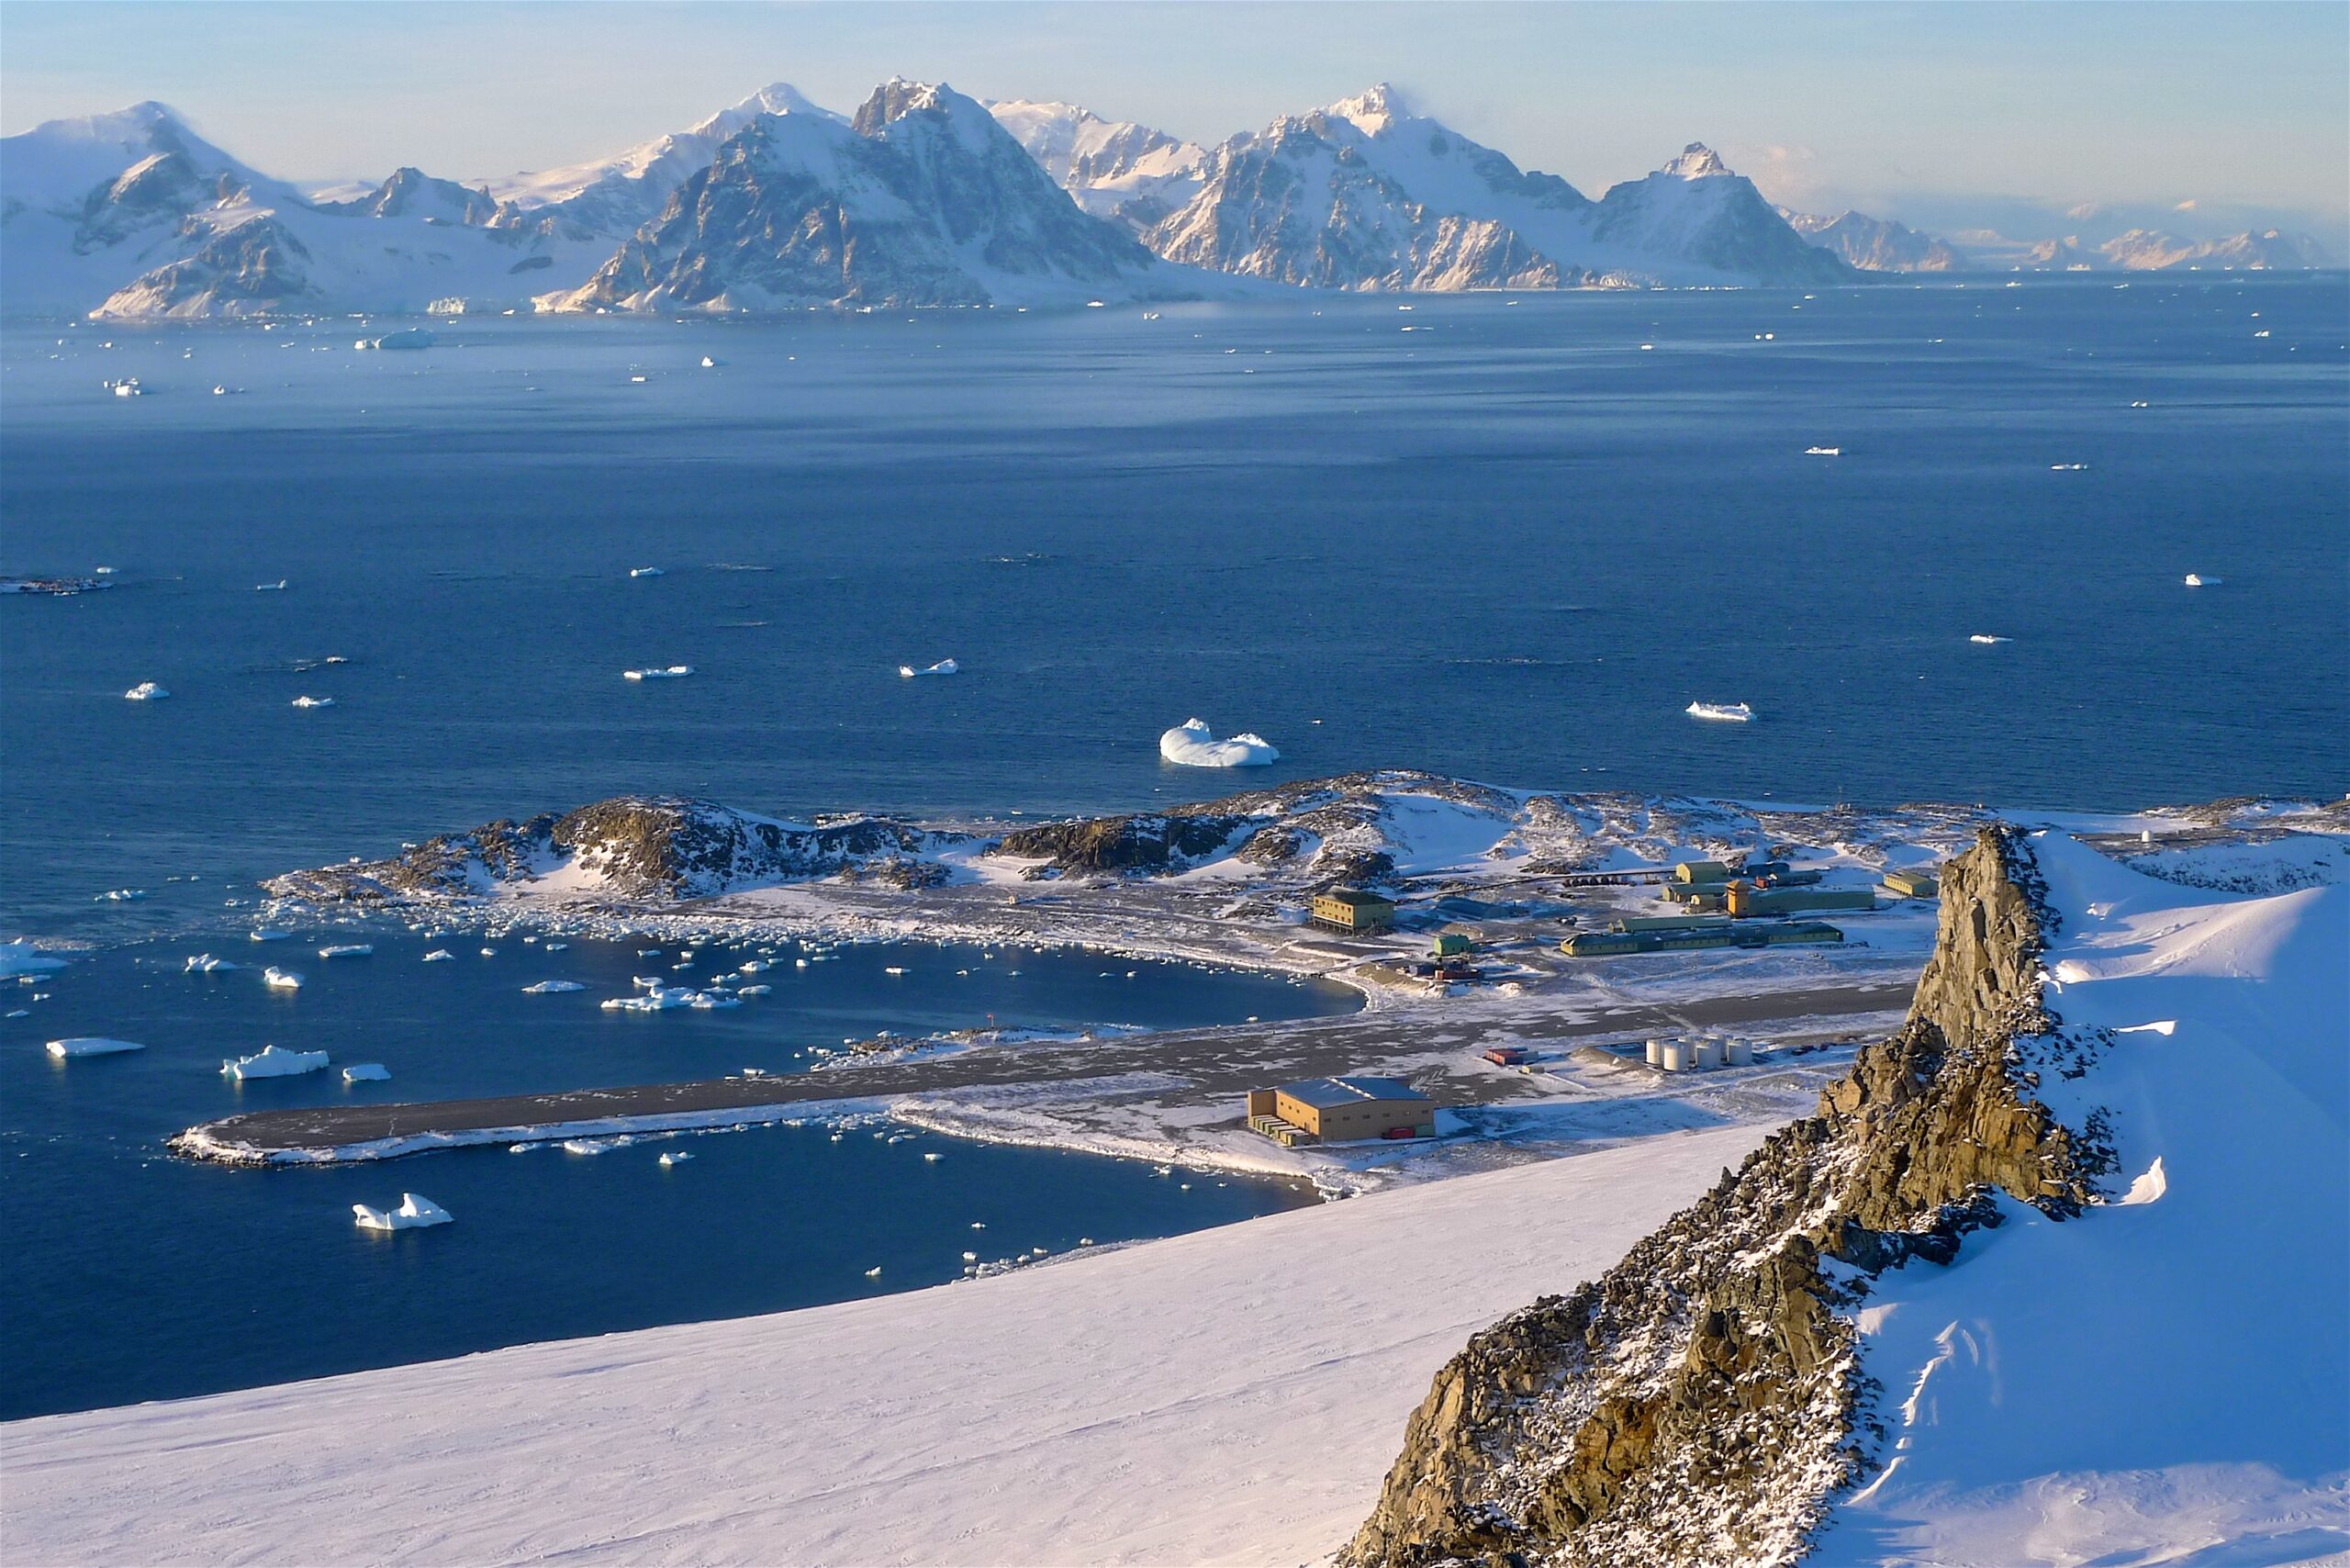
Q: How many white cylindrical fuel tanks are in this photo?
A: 6